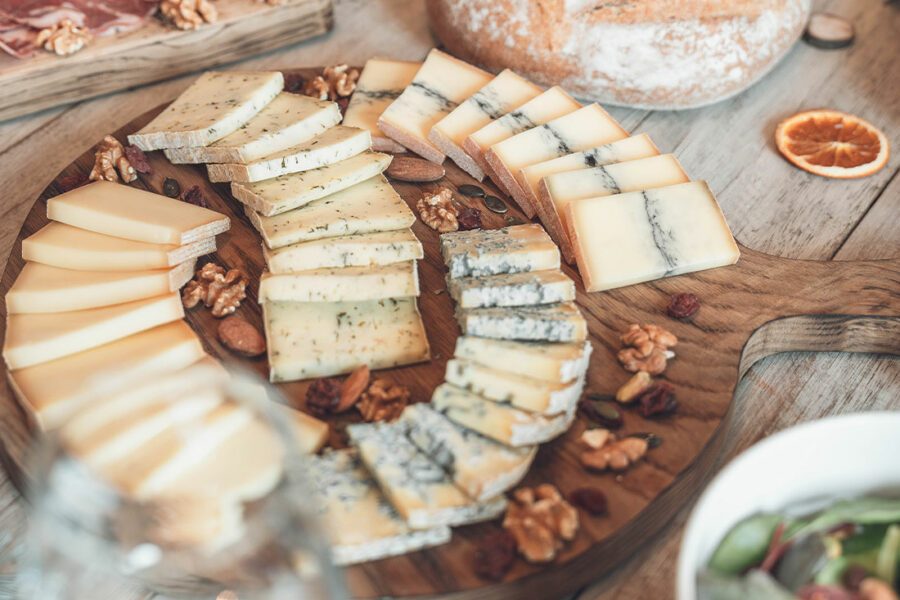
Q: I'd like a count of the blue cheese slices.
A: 9